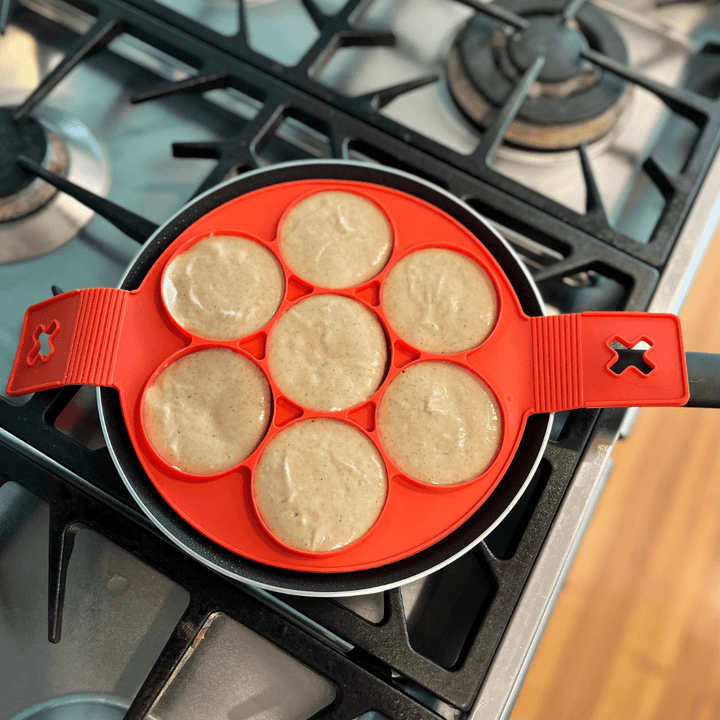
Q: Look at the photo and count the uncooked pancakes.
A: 7